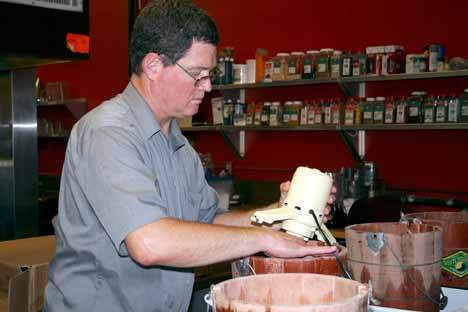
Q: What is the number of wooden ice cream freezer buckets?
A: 4